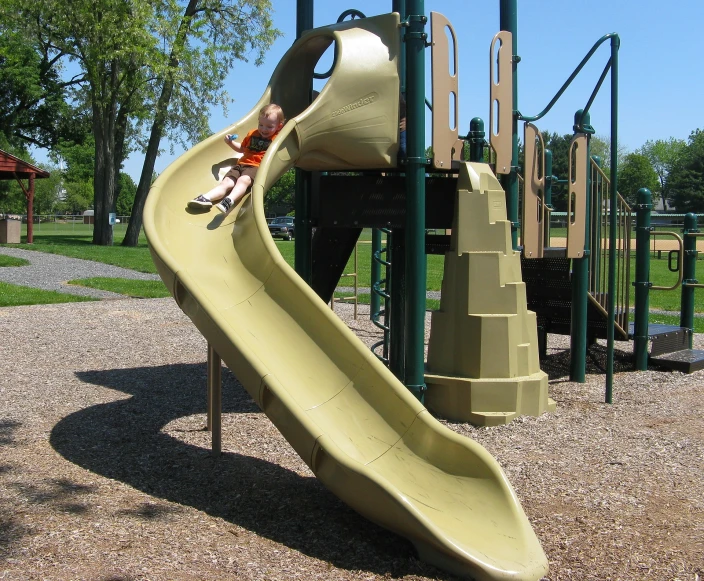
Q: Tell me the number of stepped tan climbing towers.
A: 1